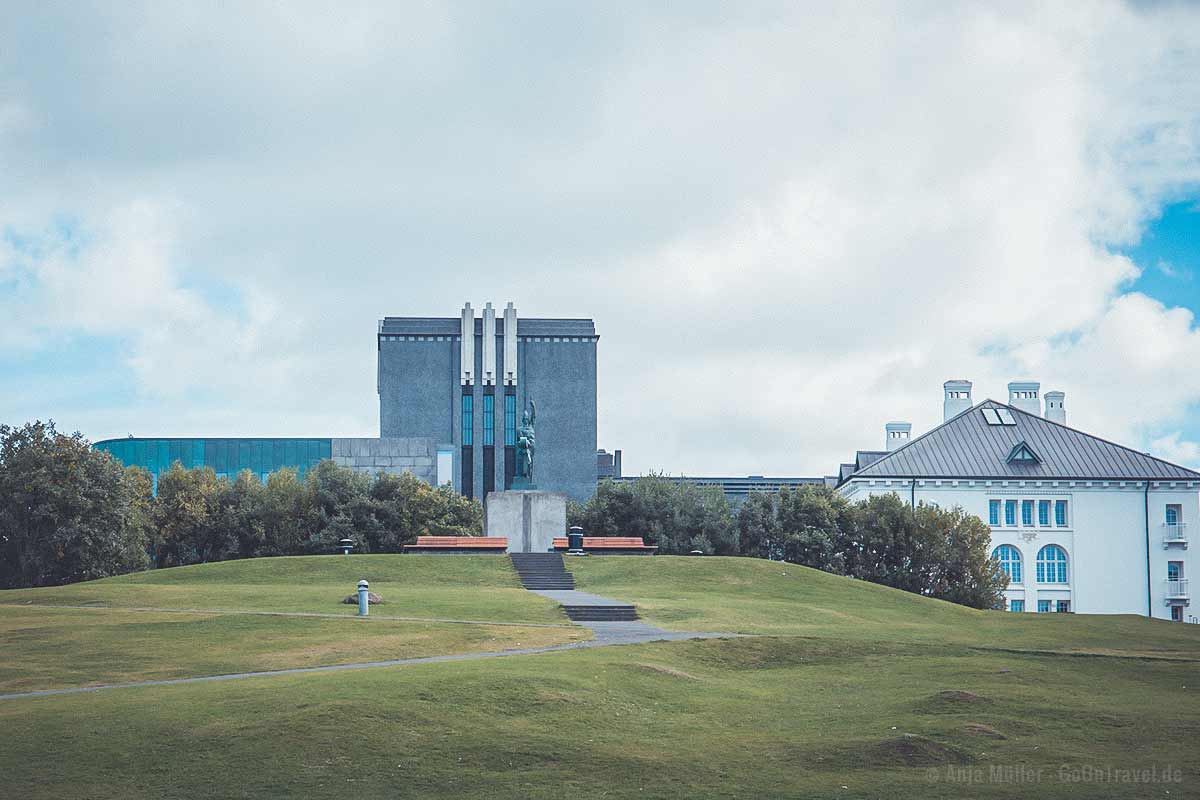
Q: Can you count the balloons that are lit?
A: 0